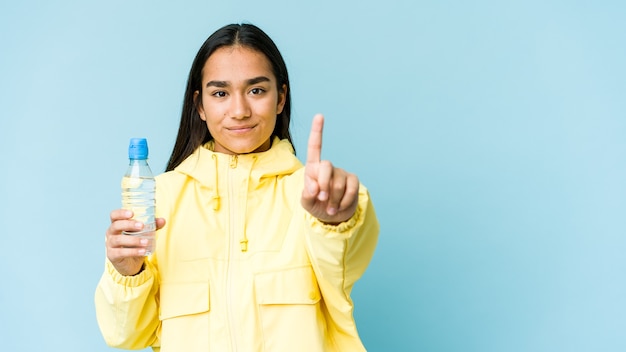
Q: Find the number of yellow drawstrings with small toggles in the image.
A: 2